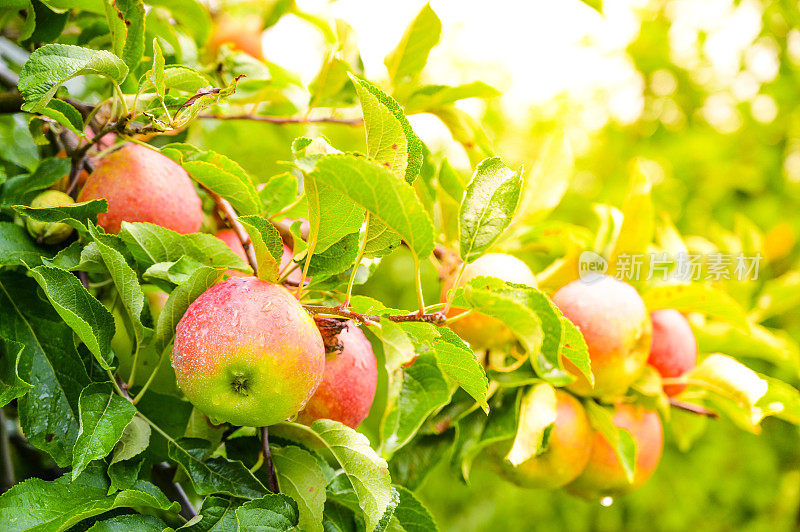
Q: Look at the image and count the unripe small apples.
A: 1